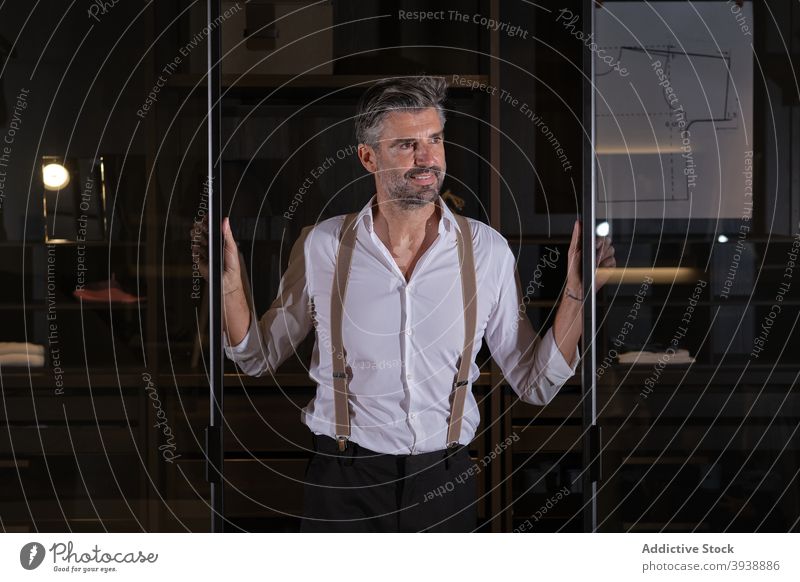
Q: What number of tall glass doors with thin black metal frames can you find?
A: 2